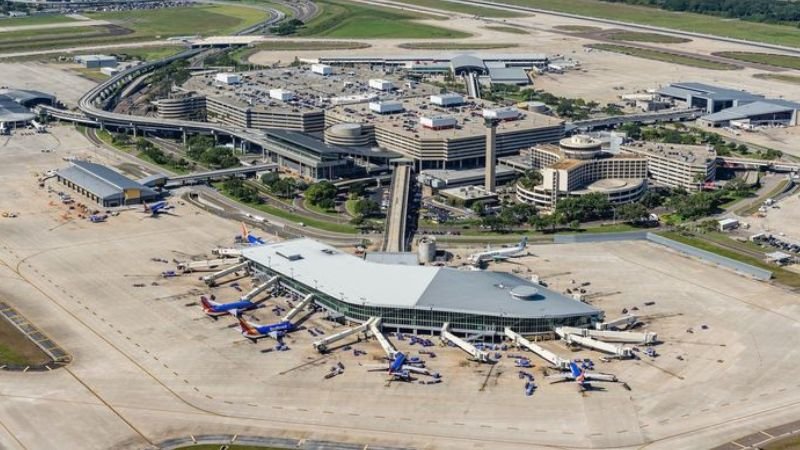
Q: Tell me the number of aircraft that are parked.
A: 7